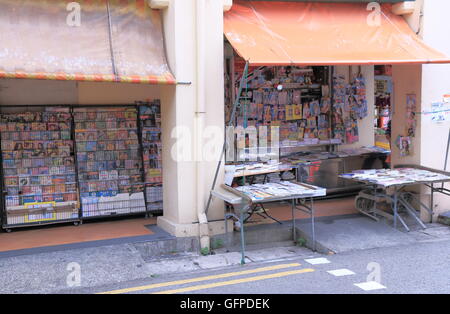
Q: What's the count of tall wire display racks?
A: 3